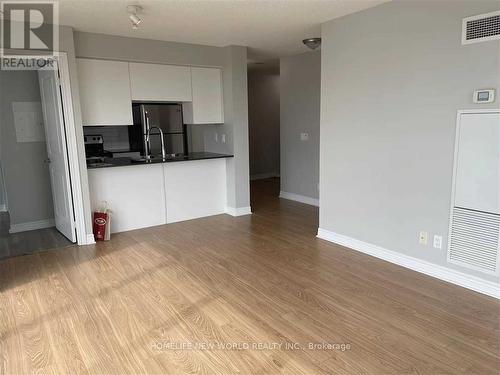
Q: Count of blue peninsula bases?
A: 0